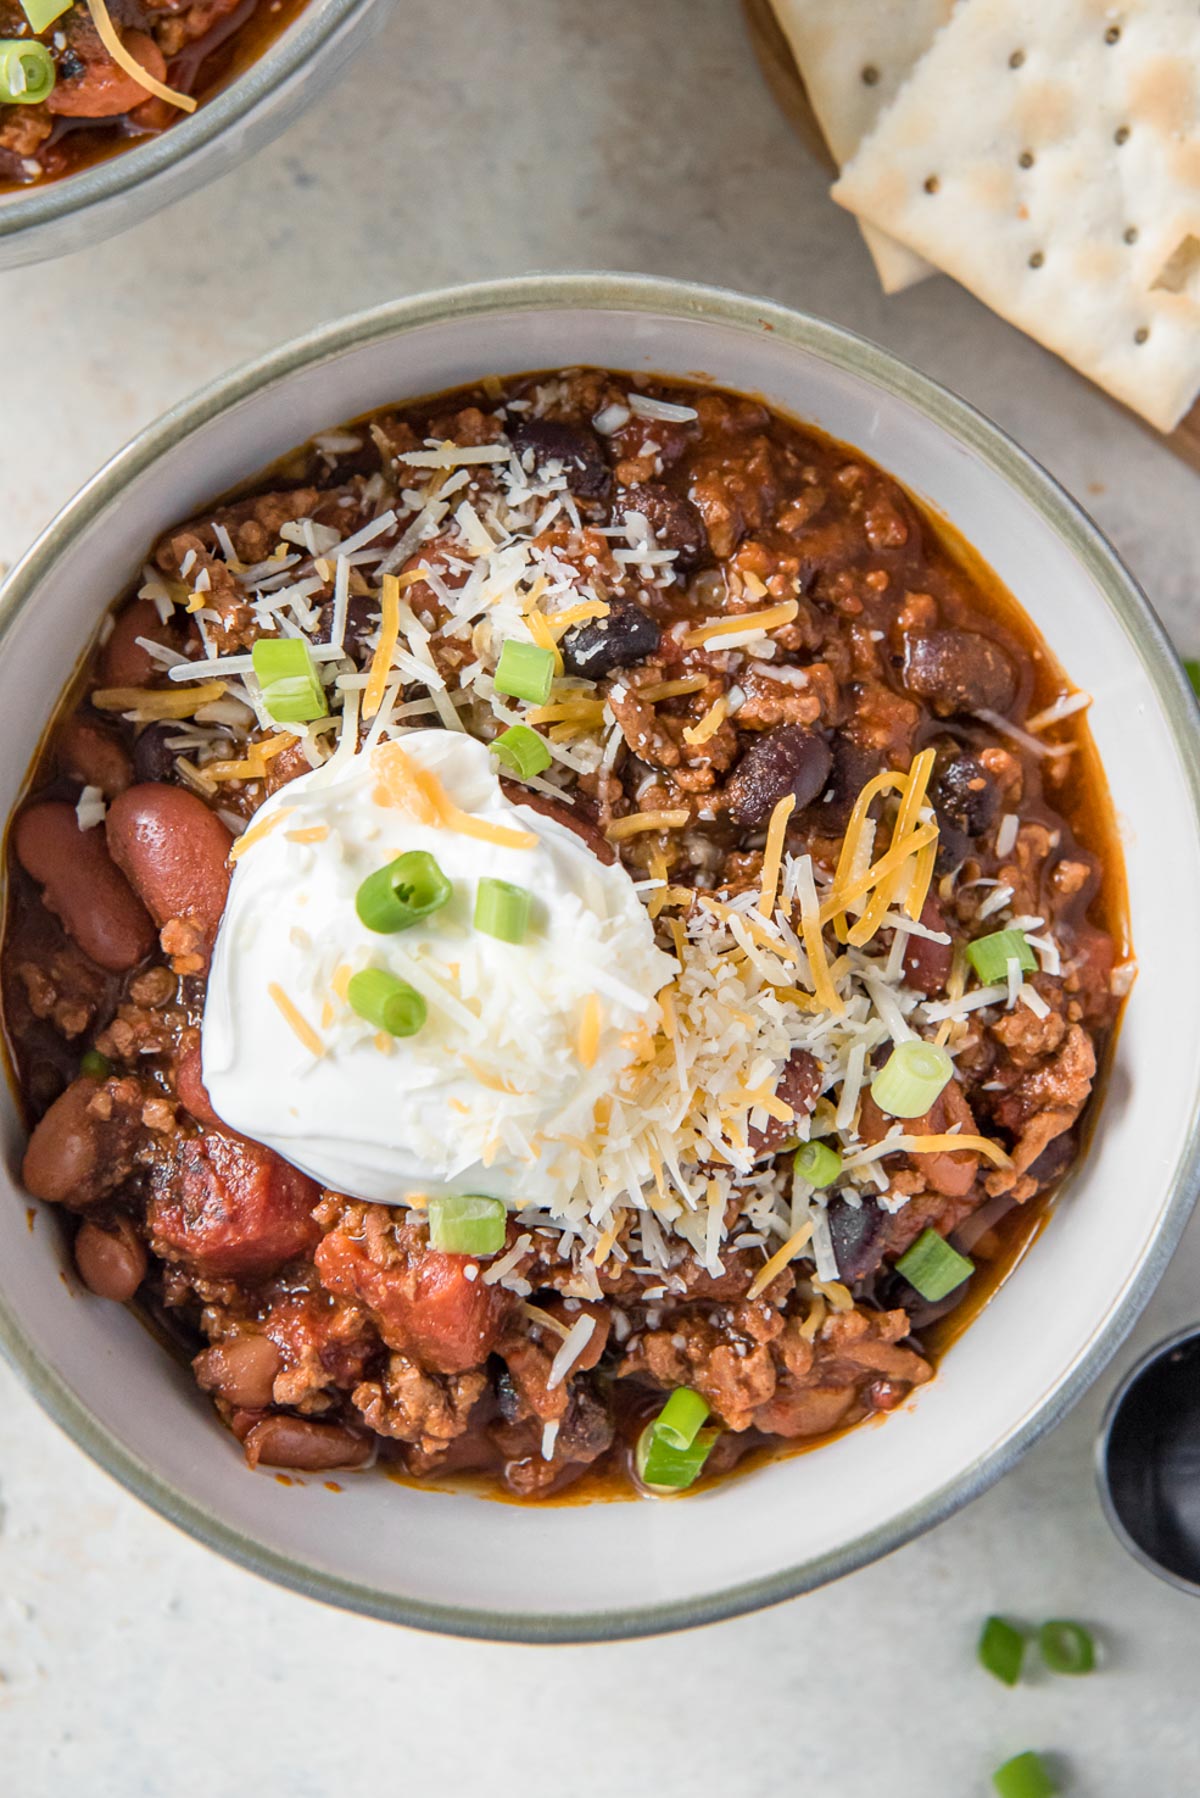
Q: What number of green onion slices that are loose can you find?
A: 3